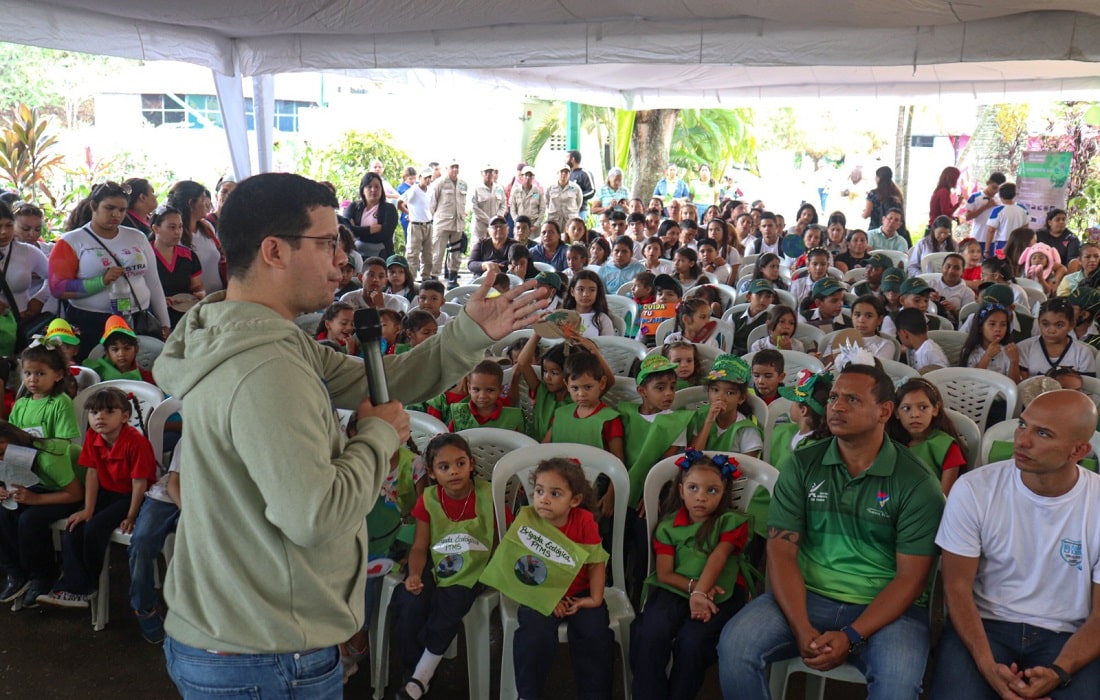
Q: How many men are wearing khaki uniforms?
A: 4